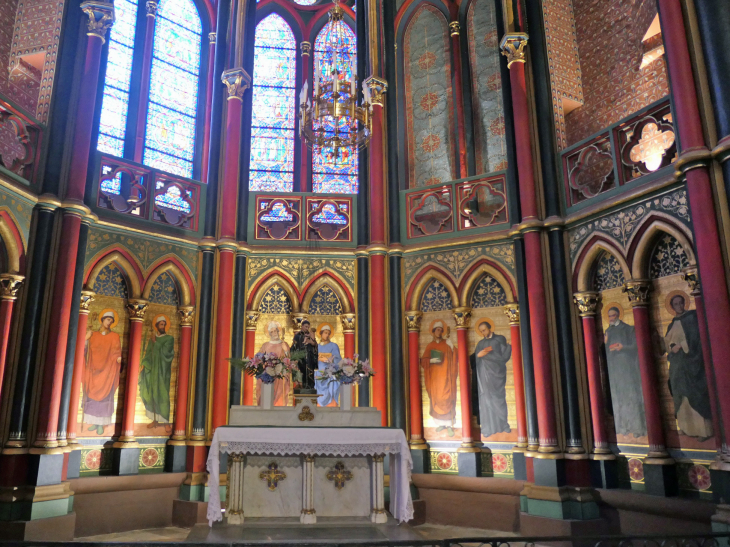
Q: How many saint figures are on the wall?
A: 8